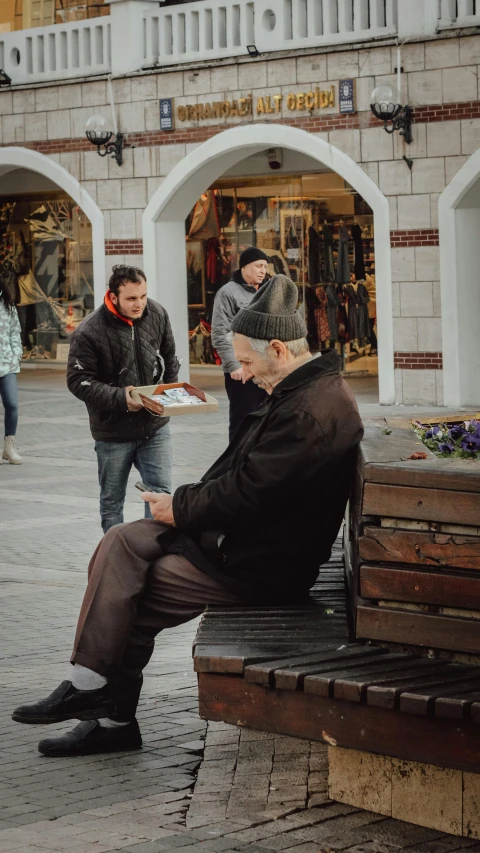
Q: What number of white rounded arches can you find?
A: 3